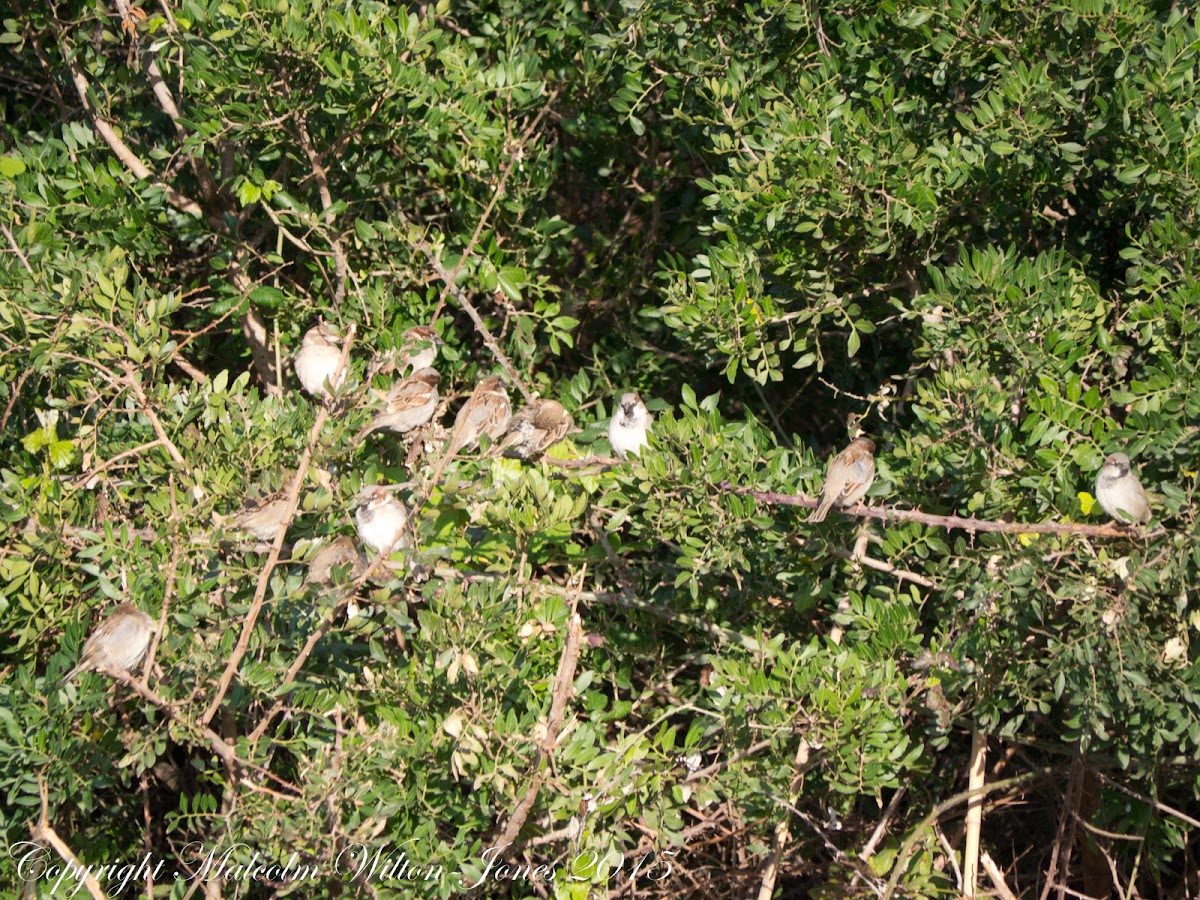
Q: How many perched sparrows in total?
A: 12